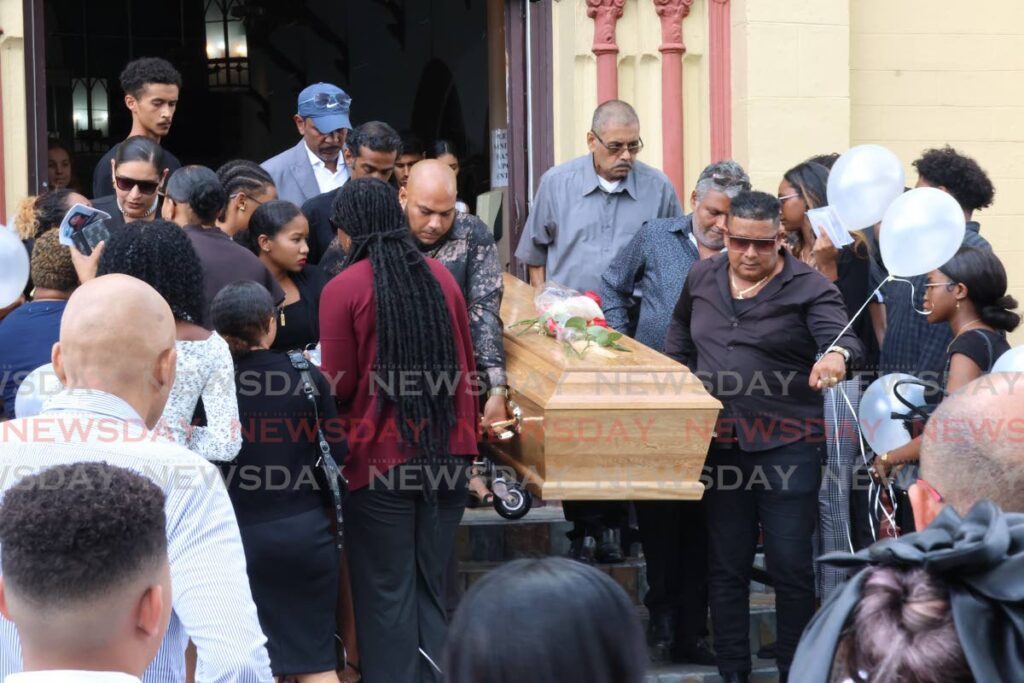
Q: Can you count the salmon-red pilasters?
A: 3